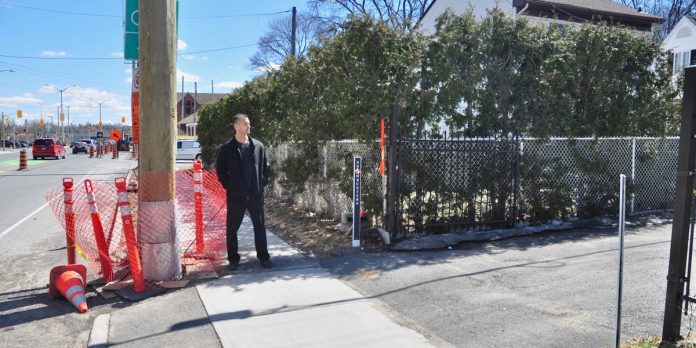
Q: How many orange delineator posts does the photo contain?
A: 4